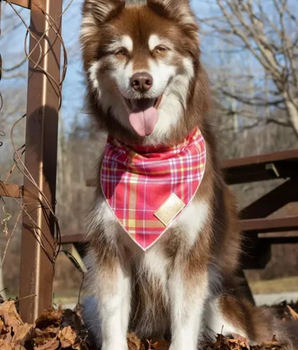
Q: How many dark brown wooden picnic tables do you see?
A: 1